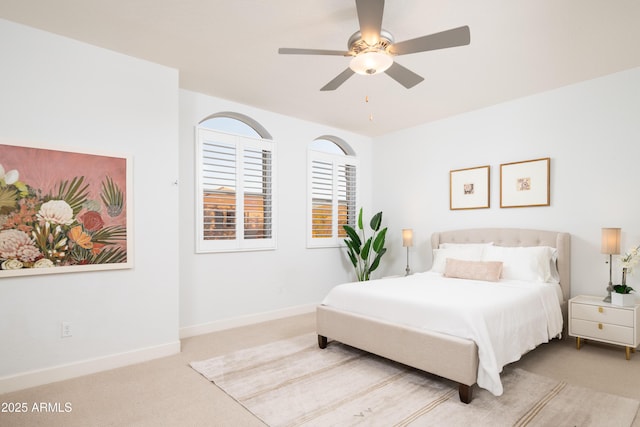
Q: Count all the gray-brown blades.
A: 5